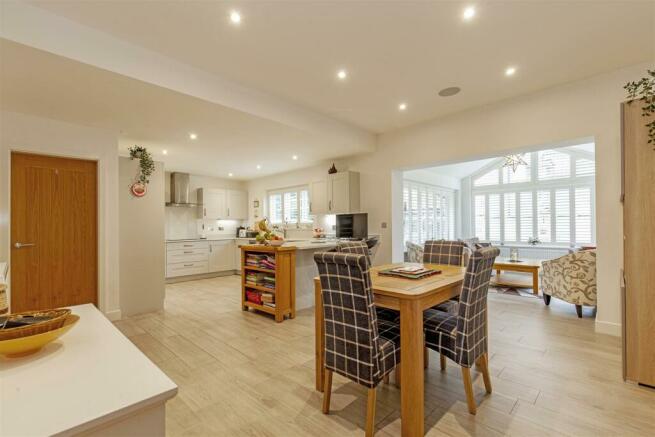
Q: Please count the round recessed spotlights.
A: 10